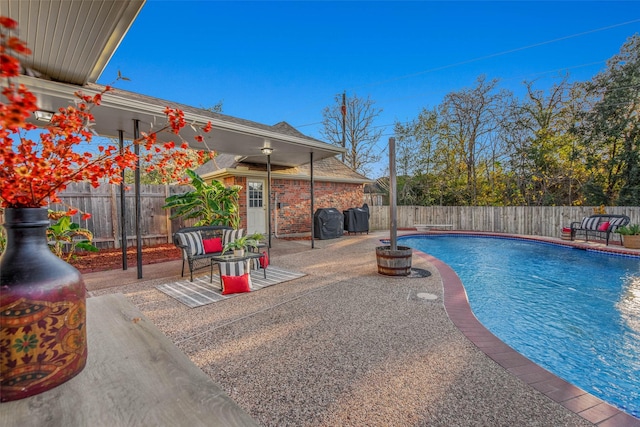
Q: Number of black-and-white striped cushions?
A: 6